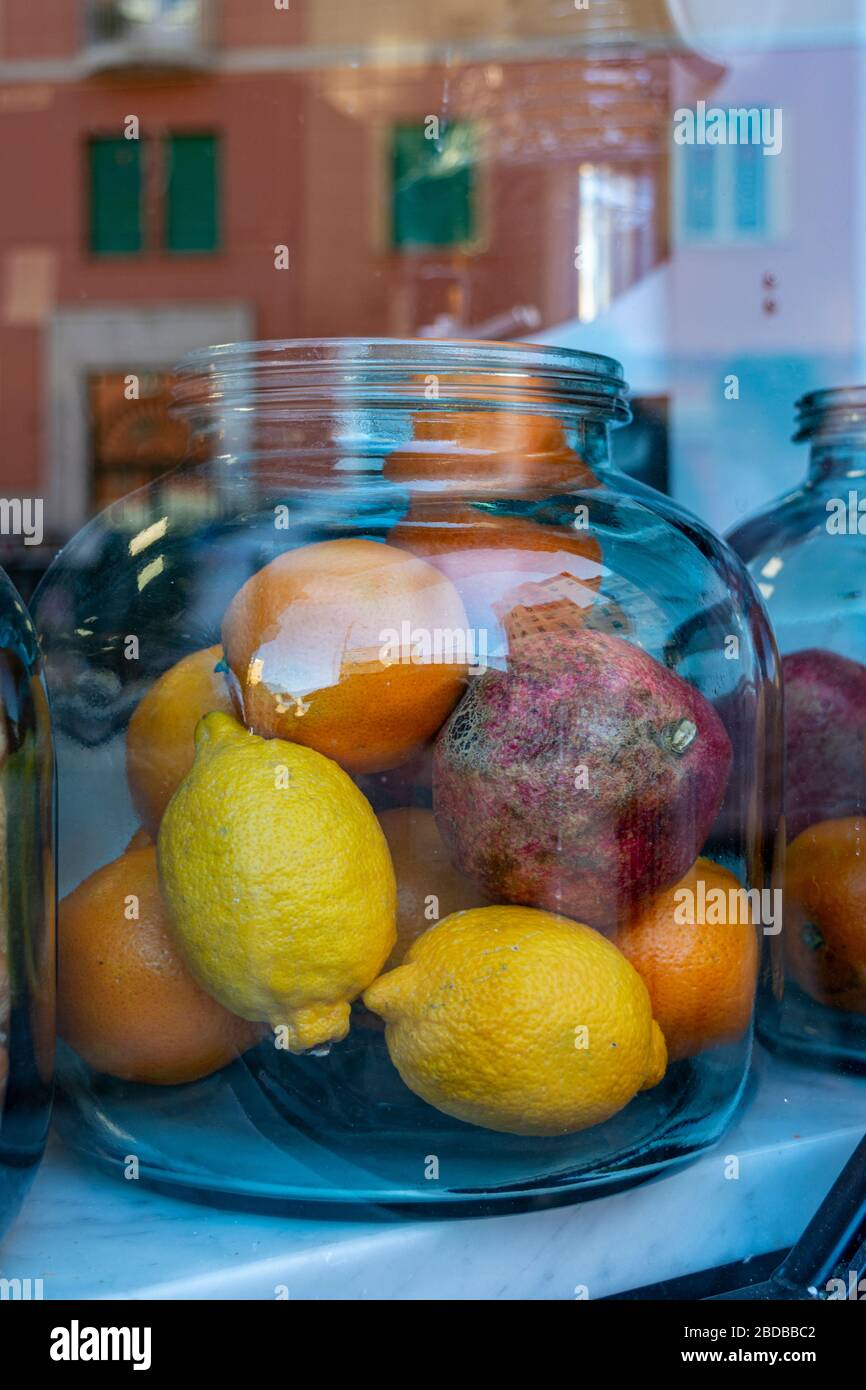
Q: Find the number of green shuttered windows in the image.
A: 3